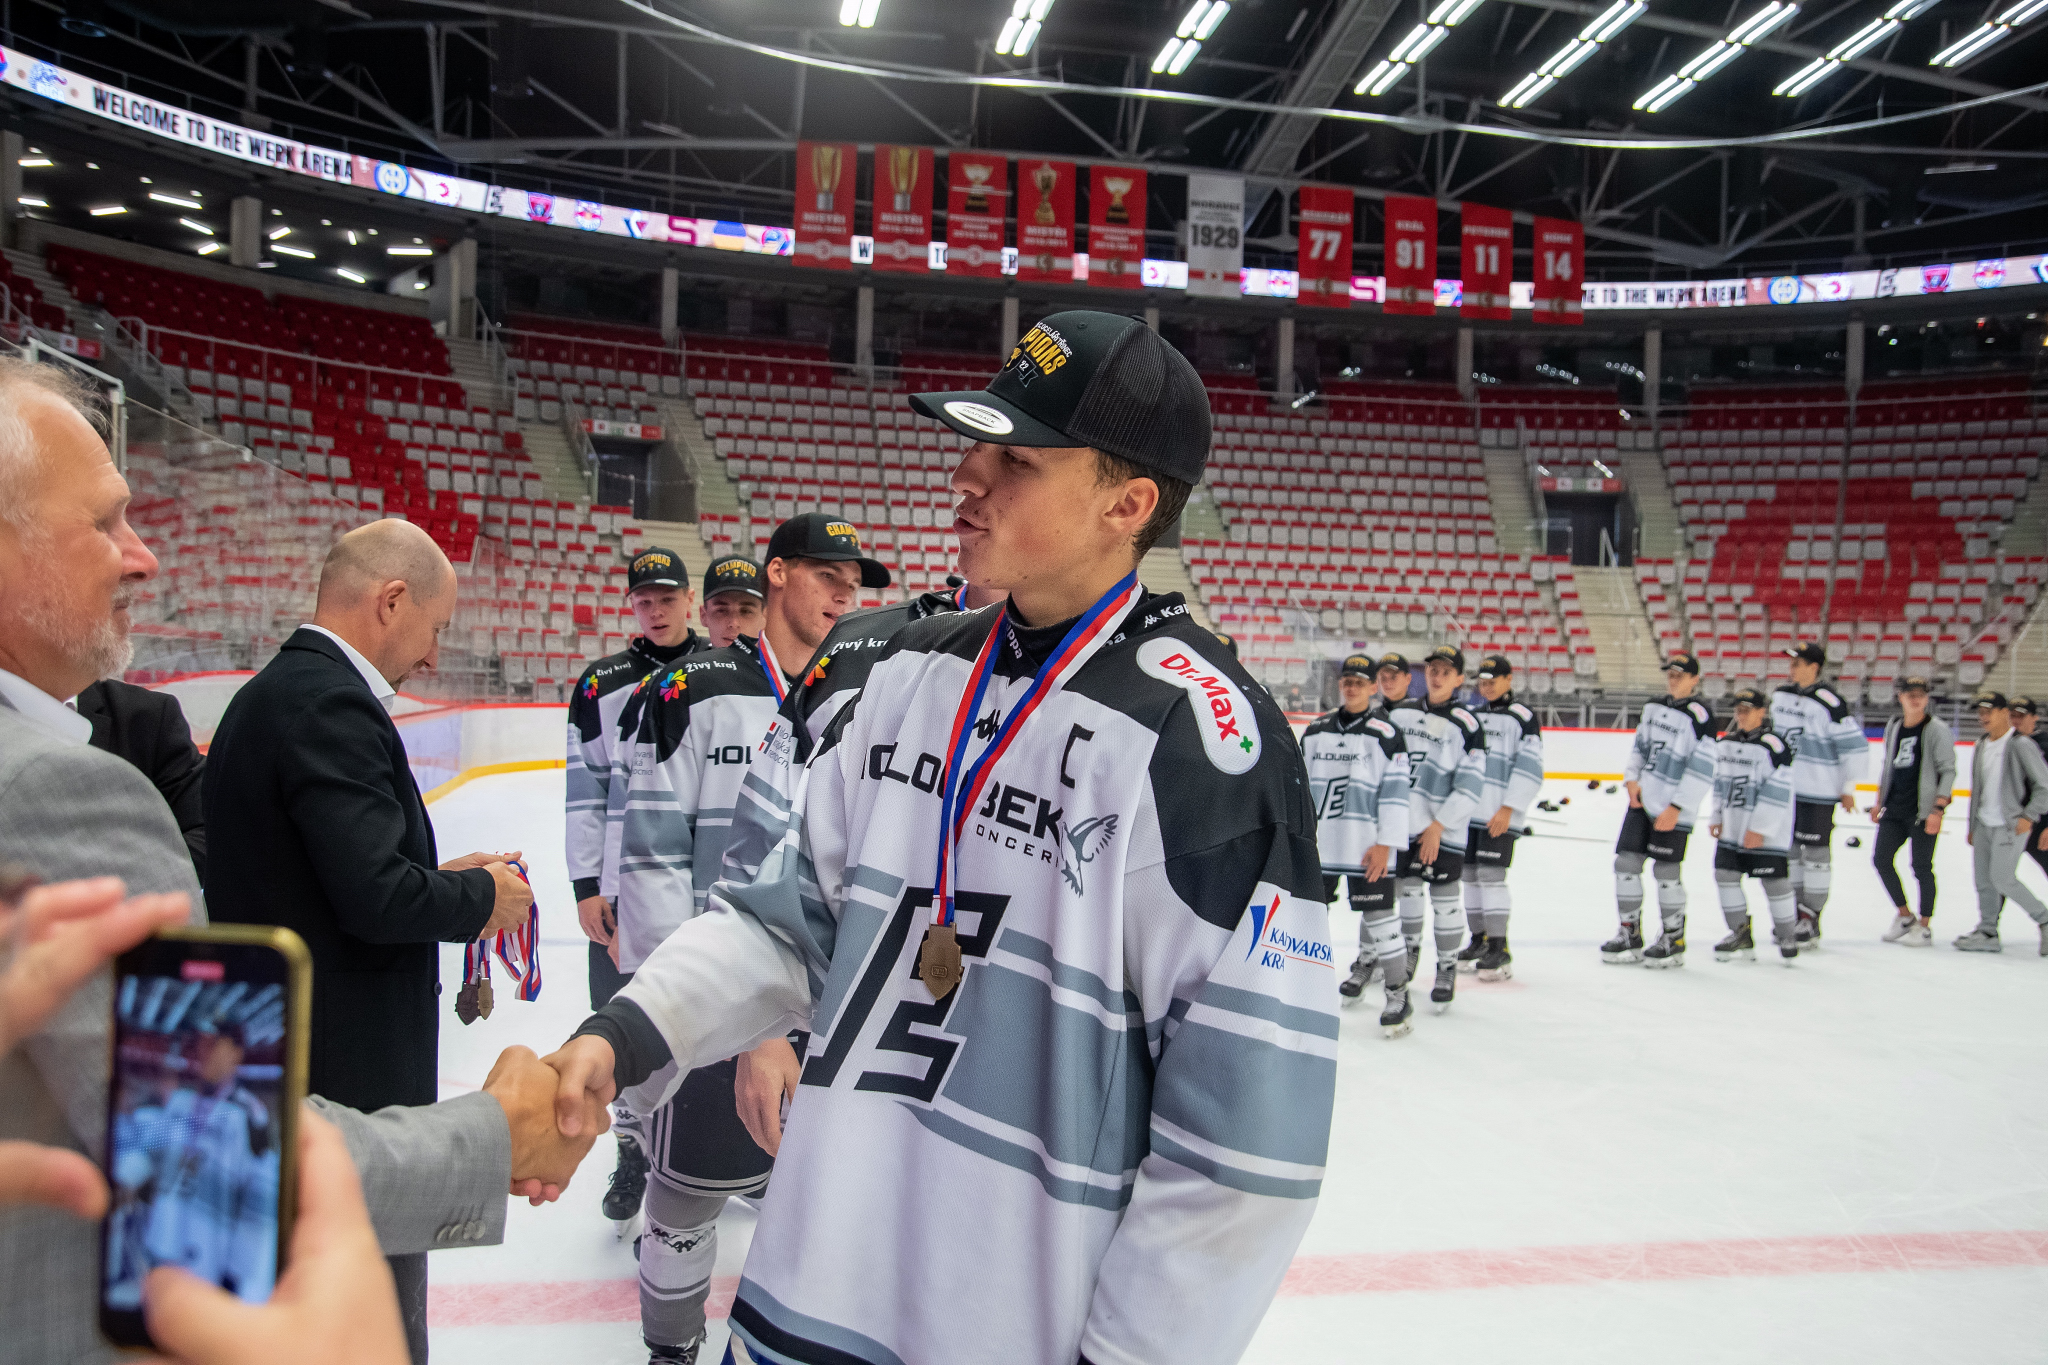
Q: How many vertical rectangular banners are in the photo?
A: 10